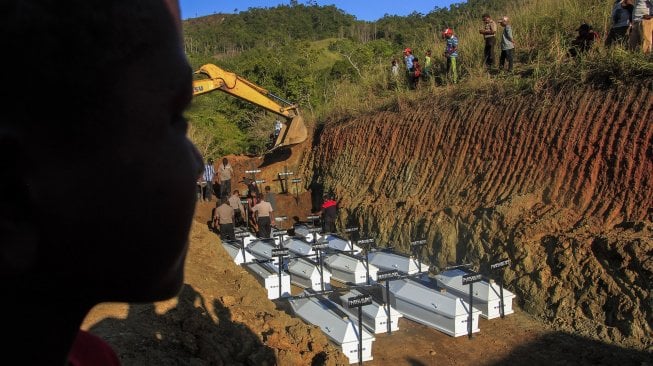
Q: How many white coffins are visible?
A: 15